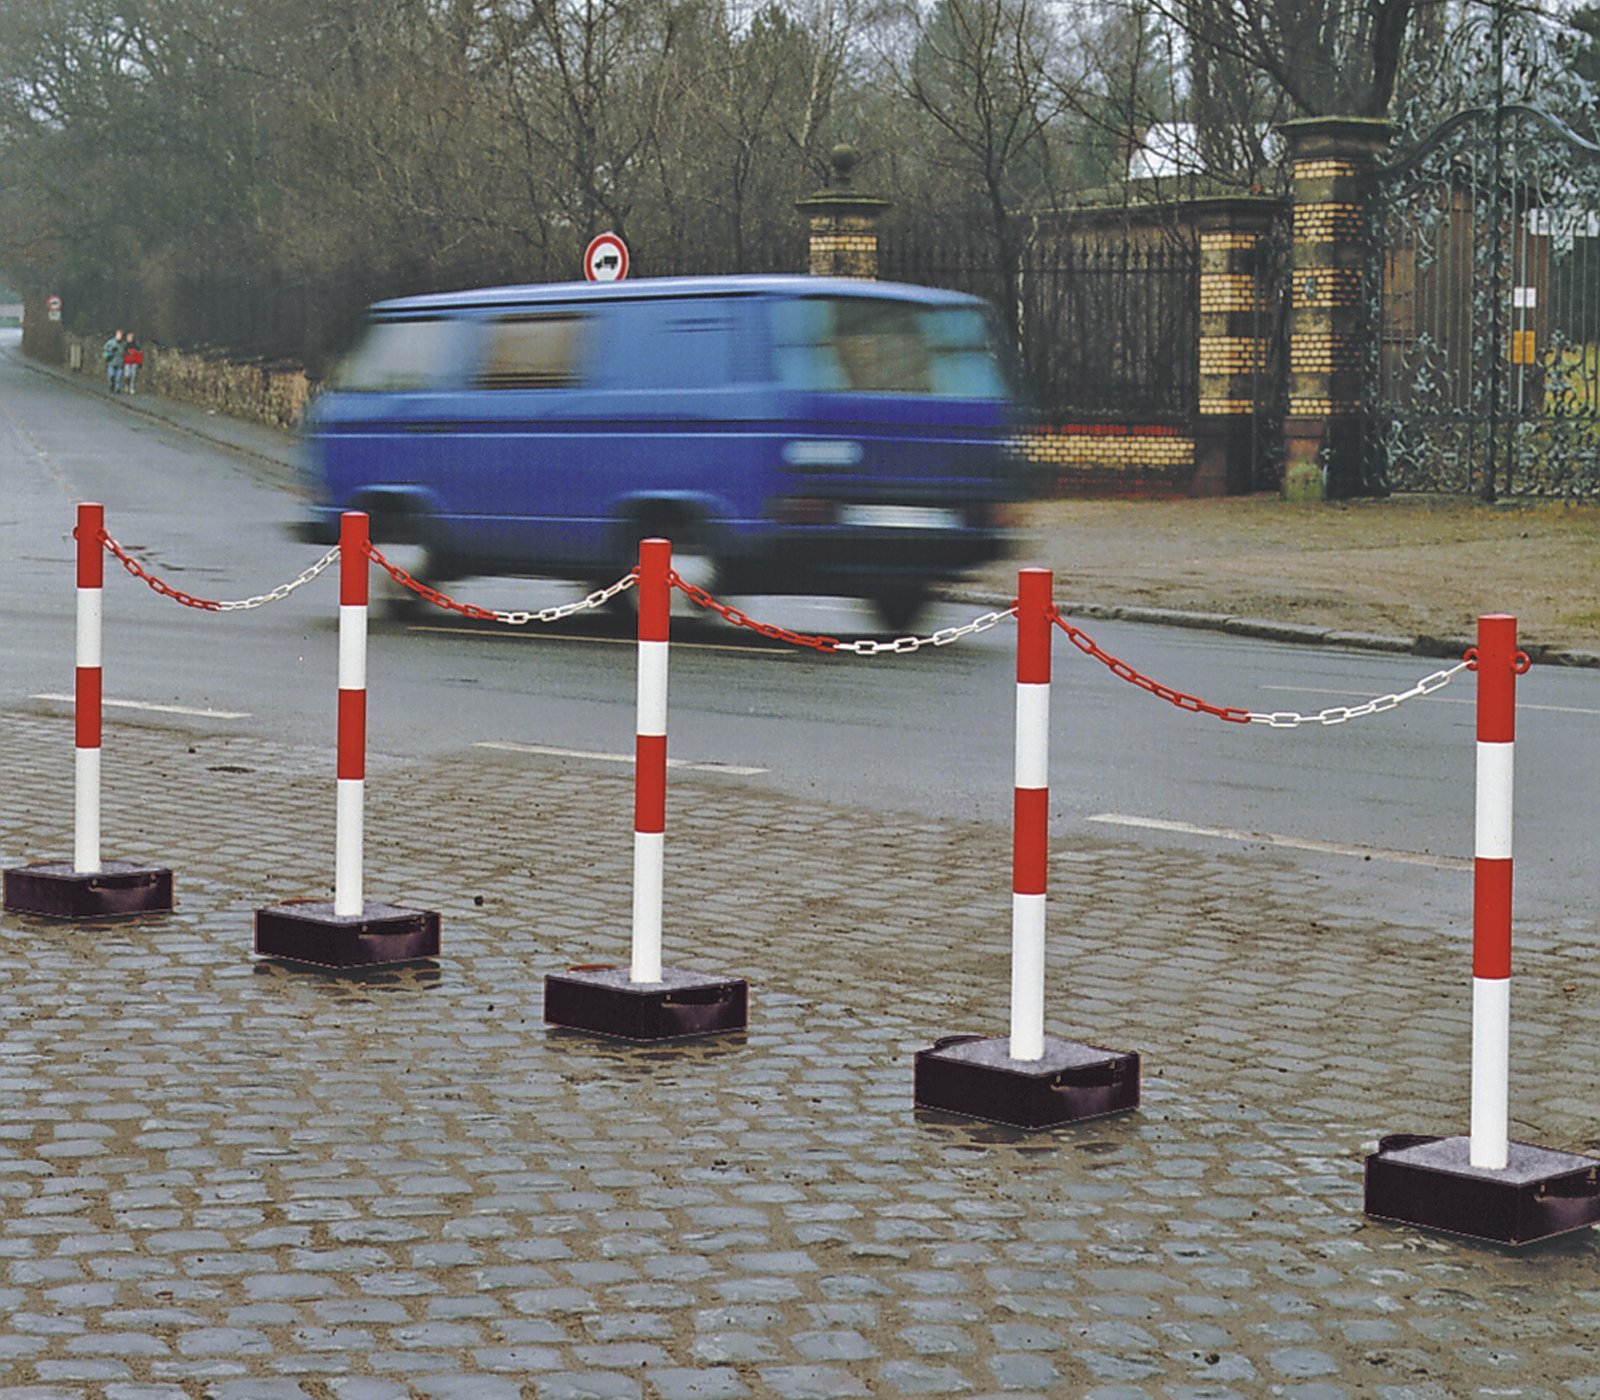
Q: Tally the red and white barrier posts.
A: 5